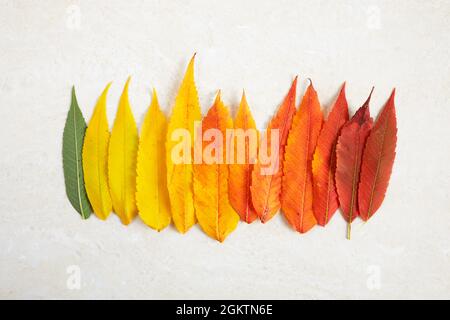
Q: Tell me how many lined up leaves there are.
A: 12